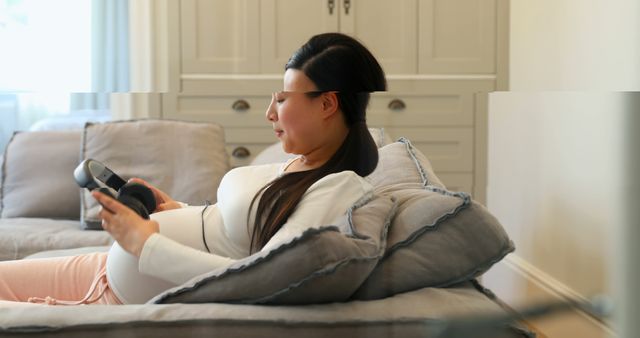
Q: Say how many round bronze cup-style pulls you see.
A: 3